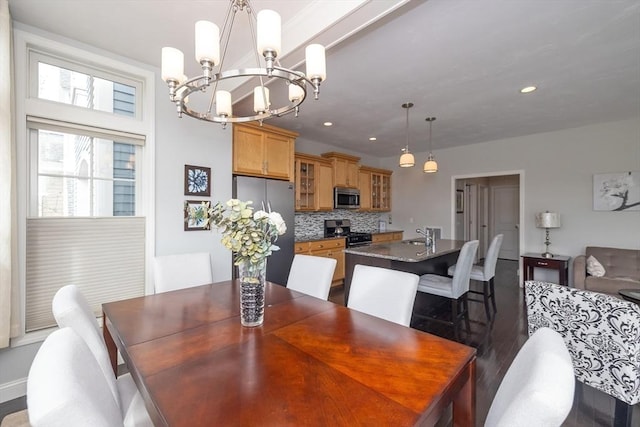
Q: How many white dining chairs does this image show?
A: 6